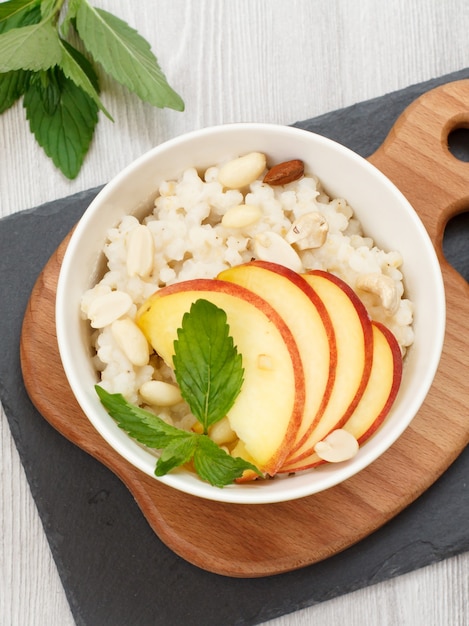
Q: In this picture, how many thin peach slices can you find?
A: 4